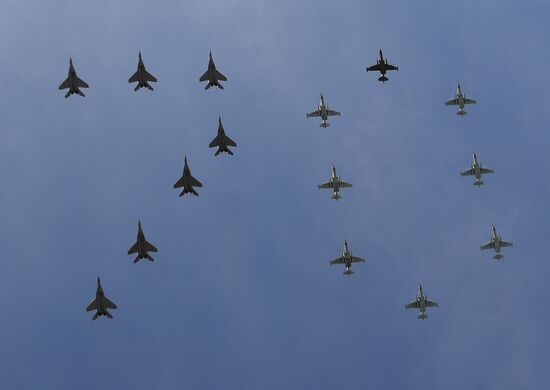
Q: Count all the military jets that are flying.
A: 15